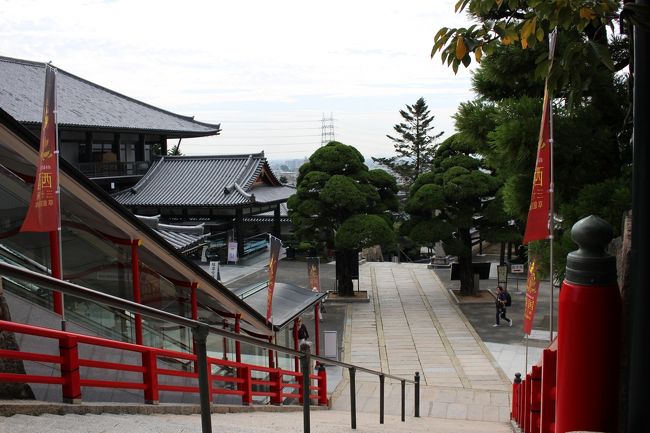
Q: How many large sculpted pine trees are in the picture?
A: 2